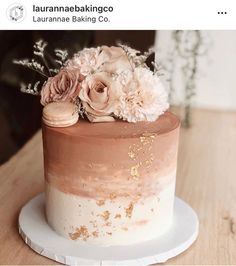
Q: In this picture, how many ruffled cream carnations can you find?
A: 2